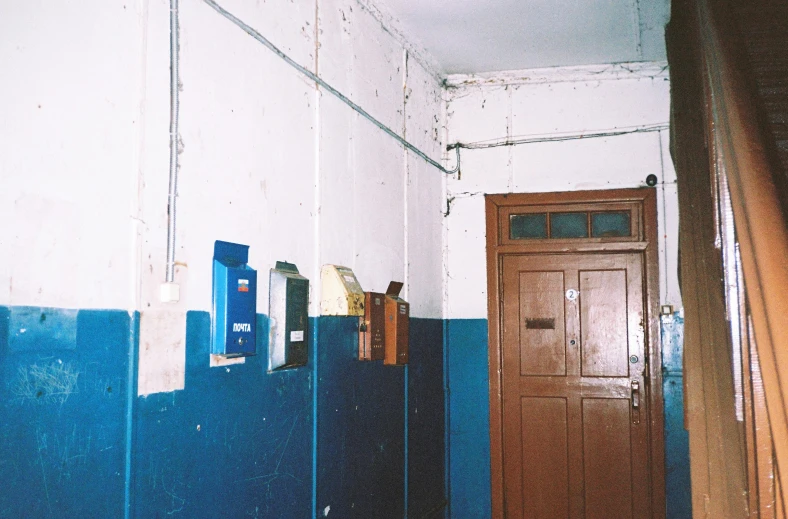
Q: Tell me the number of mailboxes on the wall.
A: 5